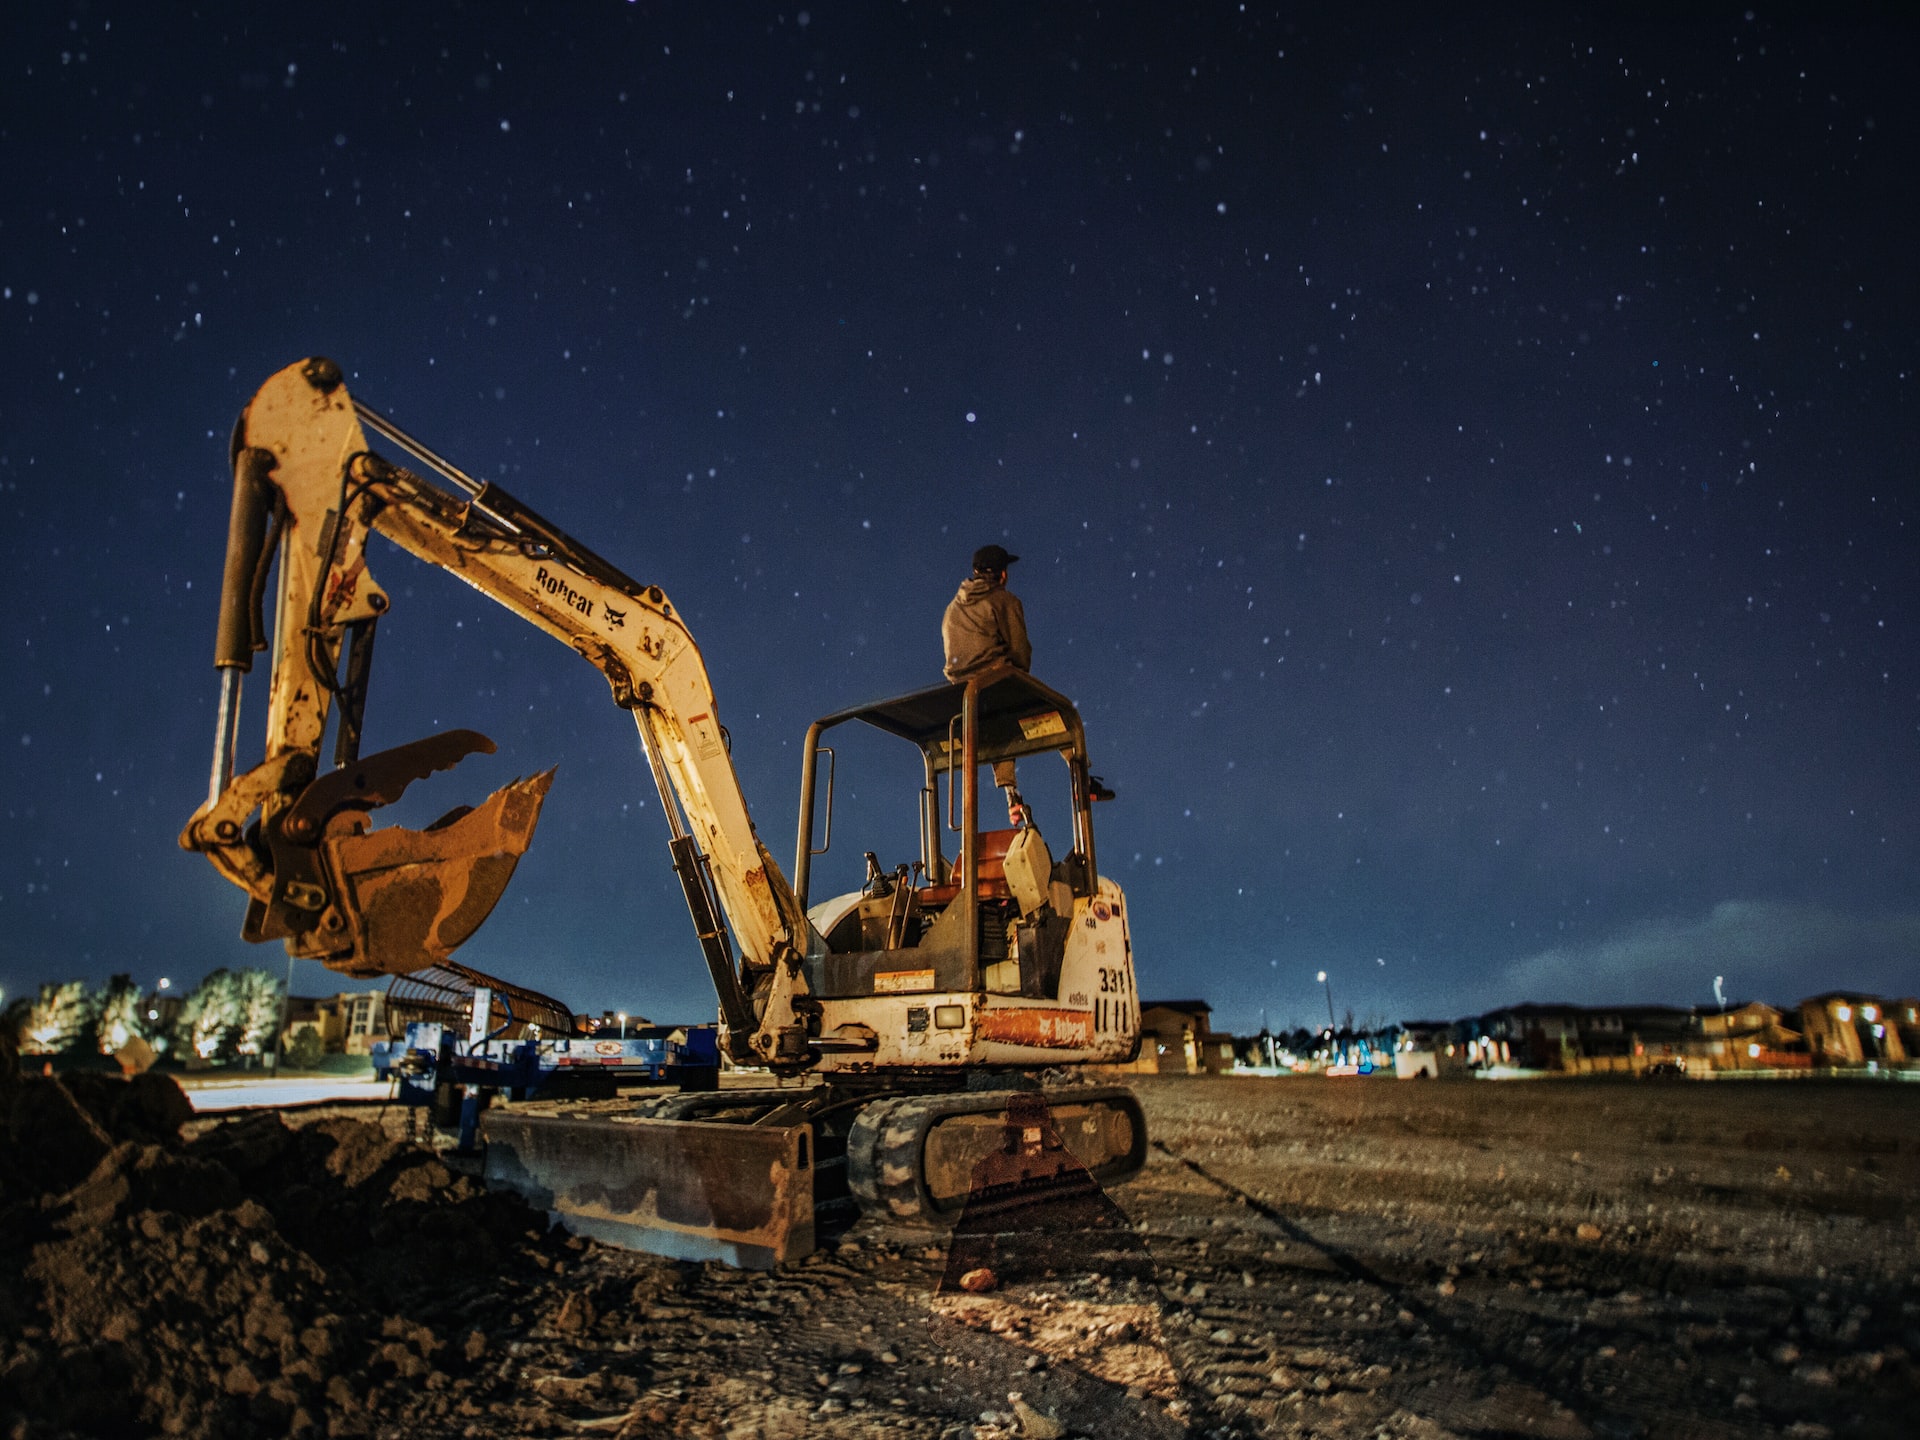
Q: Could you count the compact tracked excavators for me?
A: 1